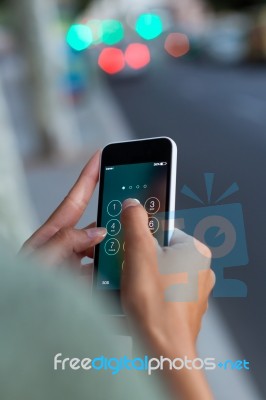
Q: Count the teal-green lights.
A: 3